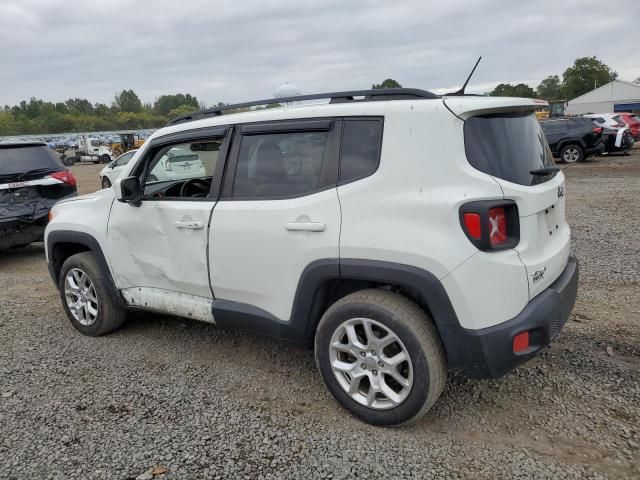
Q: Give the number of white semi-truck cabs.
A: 1